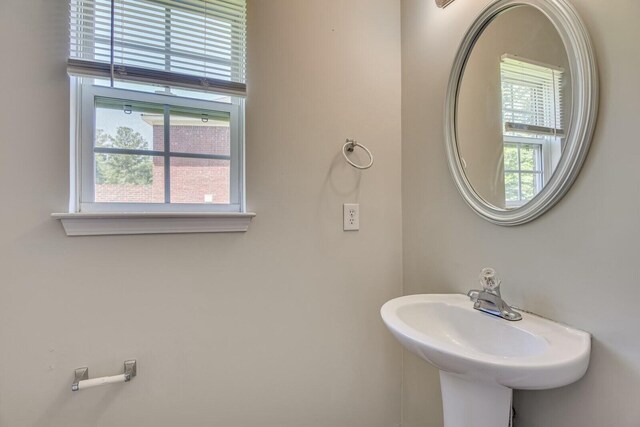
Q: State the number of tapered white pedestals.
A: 1